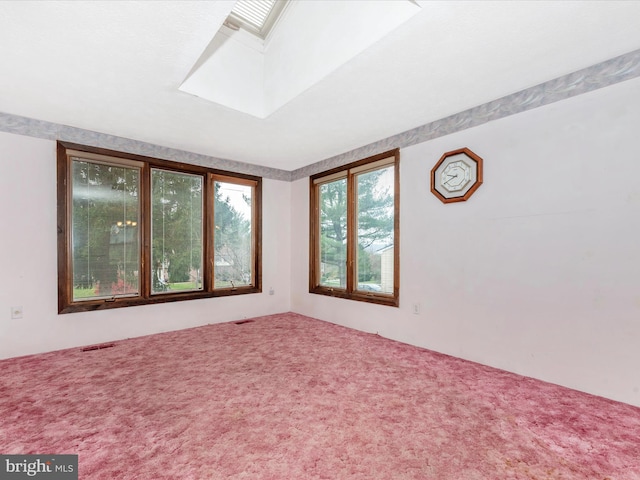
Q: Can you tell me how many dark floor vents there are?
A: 2